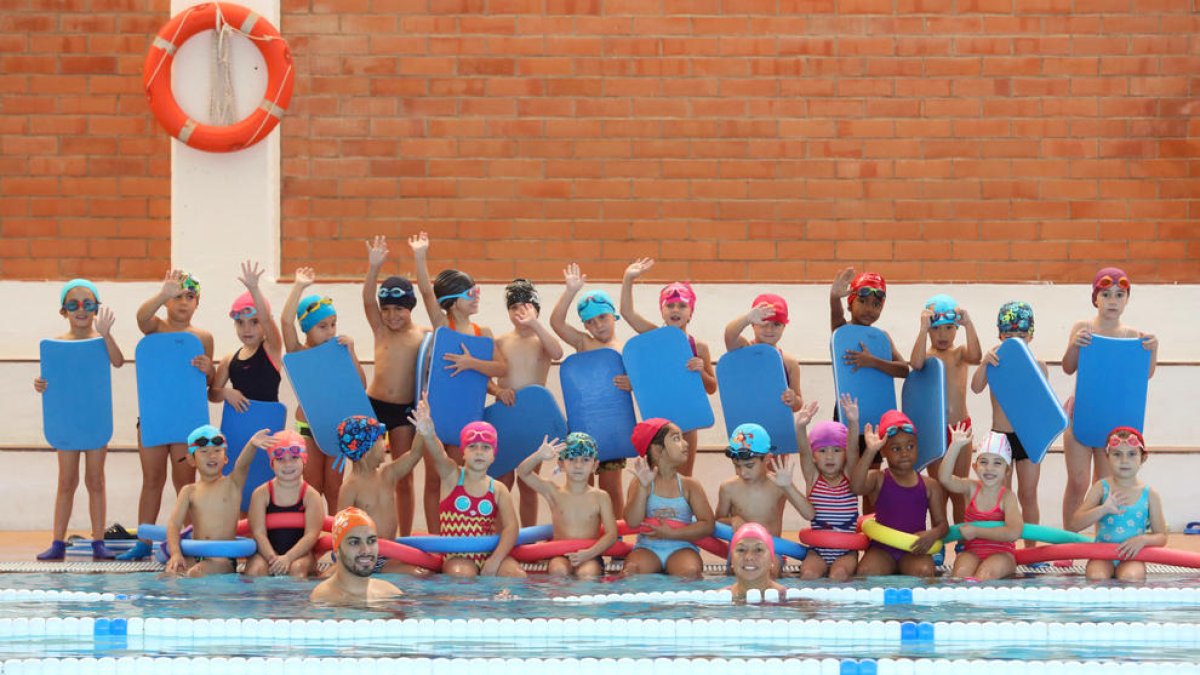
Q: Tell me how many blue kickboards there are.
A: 14